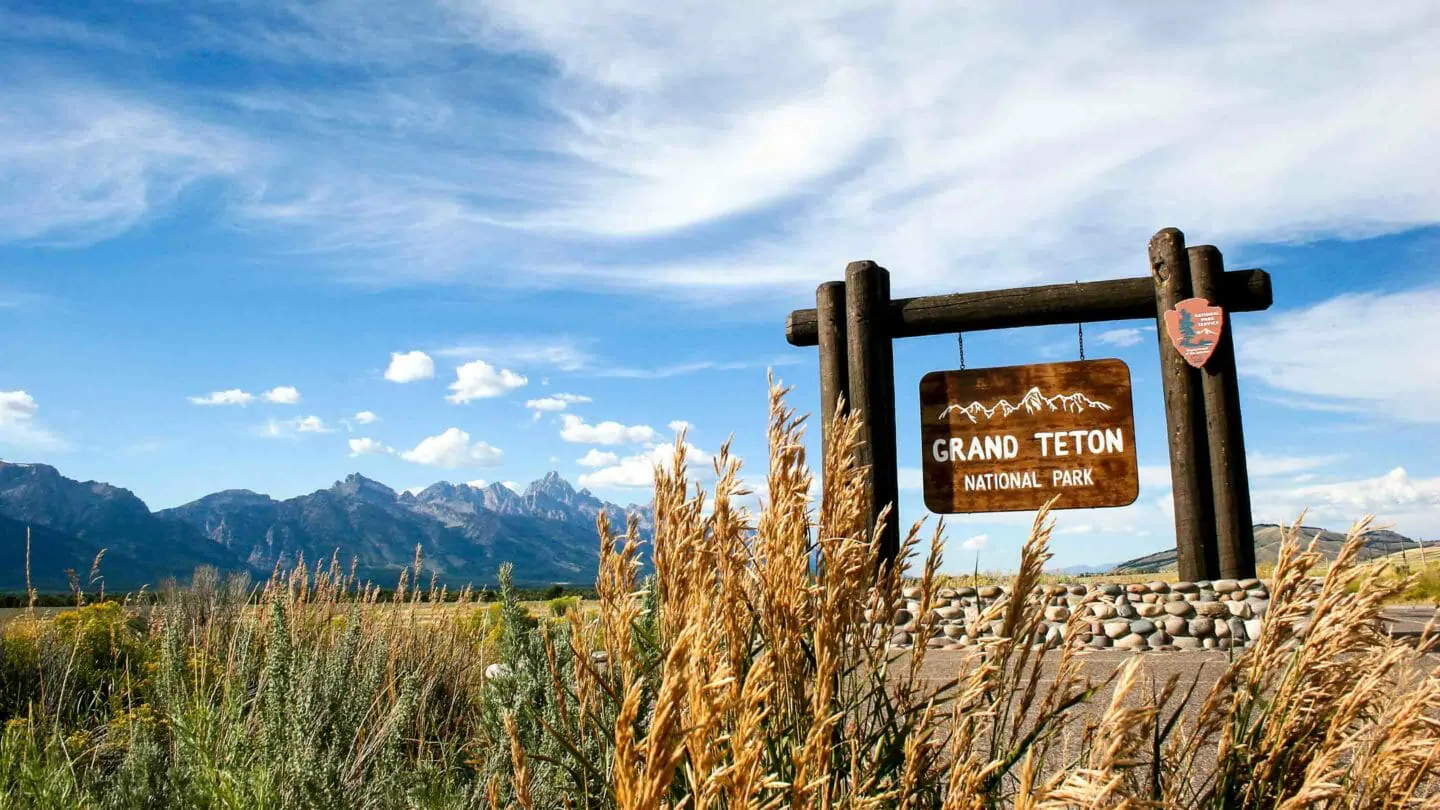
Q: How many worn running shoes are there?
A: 0